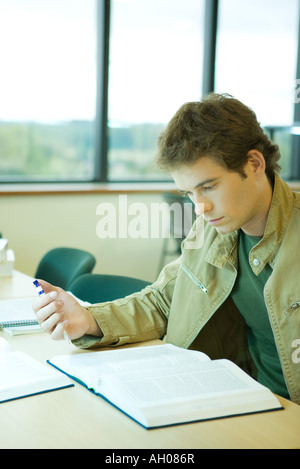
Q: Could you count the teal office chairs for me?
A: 2